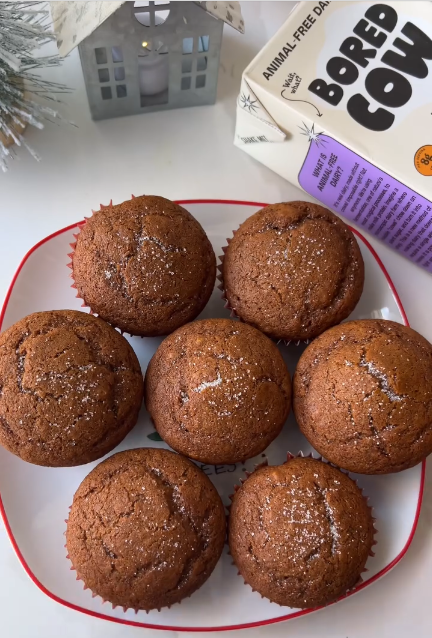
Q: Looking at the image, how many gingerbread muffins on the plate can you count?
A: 7